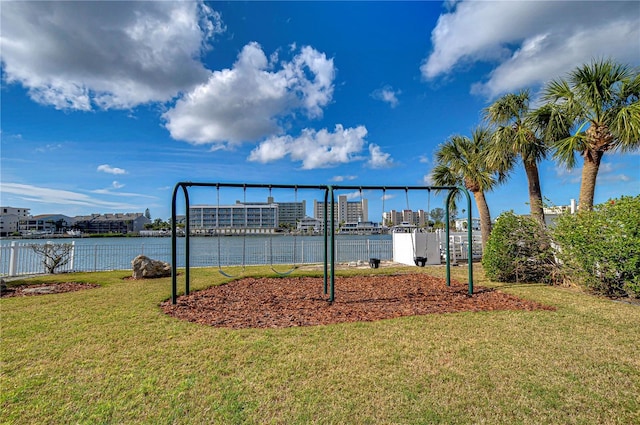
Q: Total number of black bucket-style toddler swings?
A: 2